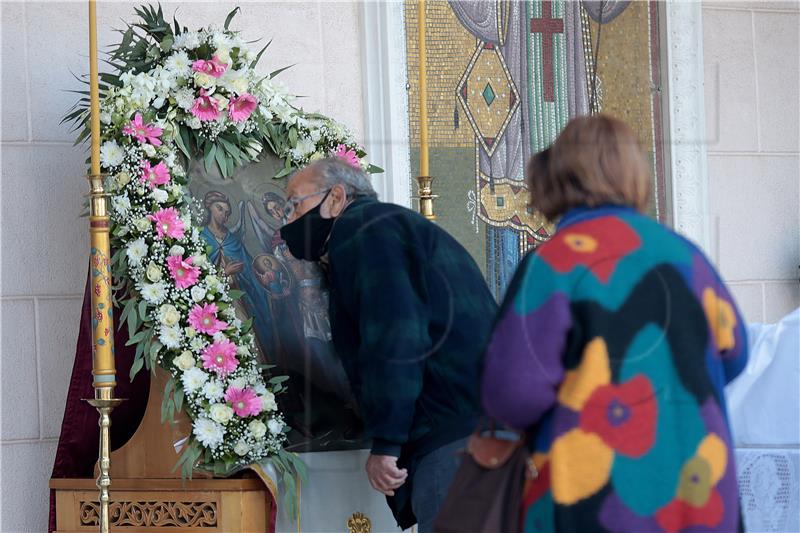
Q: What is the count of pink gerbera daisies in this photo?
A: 11